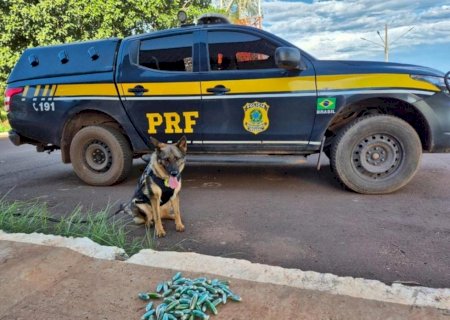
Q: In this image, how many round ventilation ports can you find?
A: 3